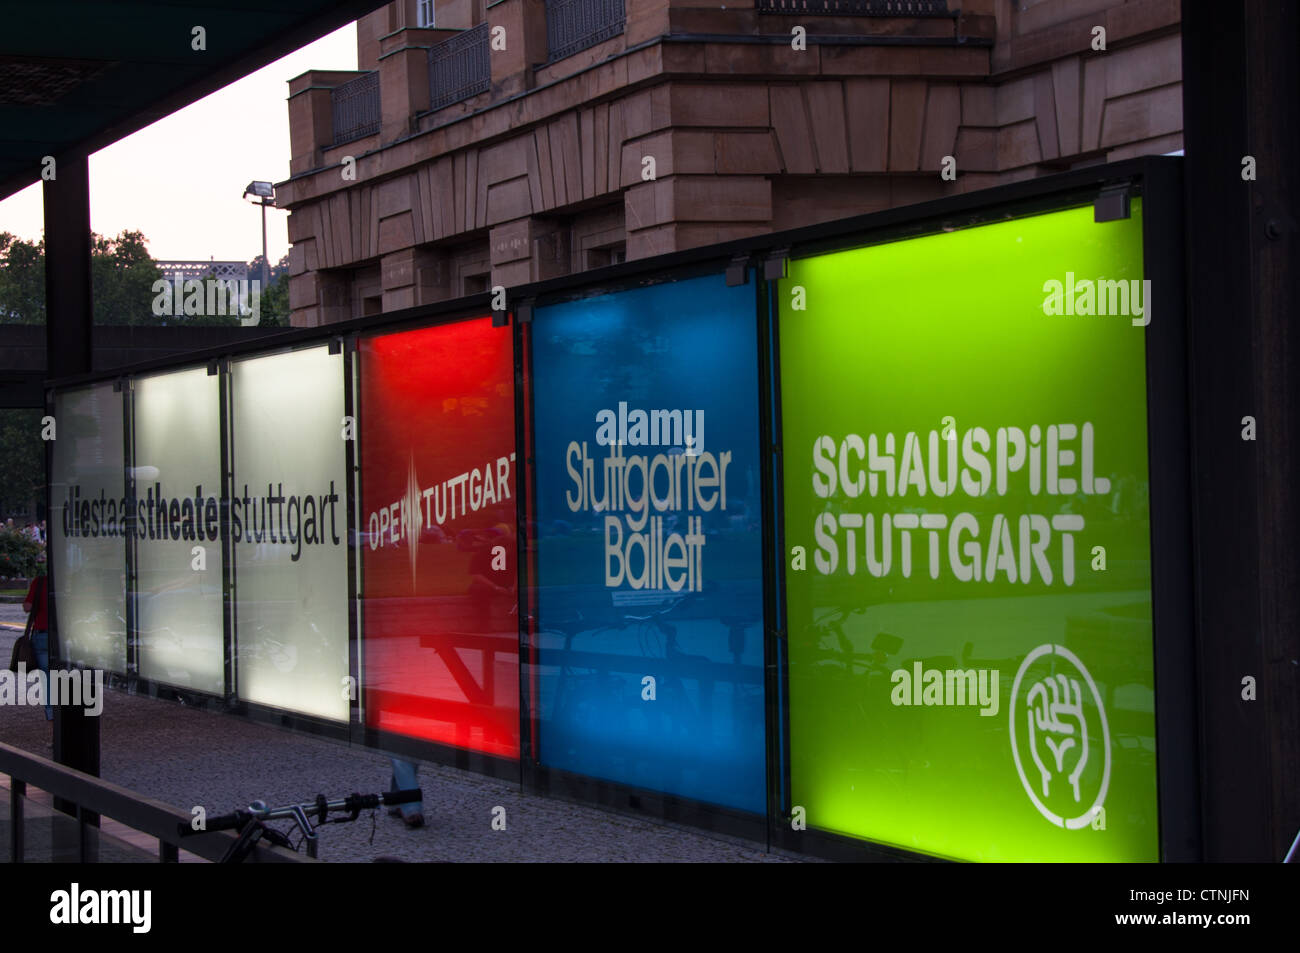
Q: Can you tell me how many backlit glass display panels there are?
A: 6